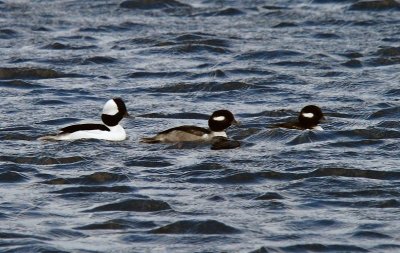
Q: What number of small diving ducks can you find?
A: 3